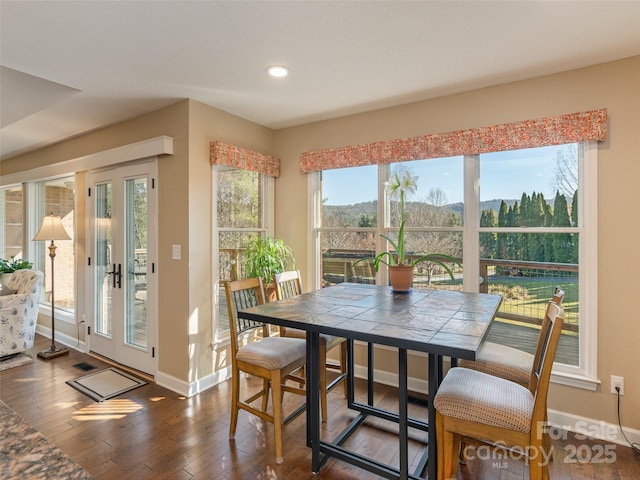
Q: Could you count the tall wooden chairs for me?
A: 4